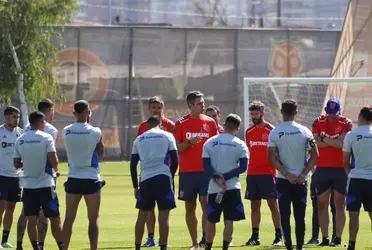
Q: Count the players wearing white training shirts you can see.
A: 8